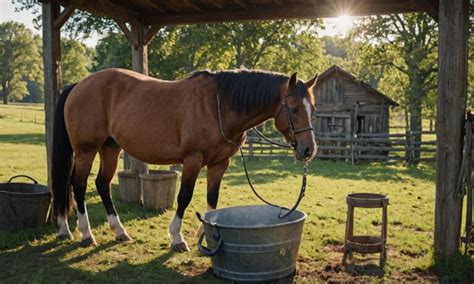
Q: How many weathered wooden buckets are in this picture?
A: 2